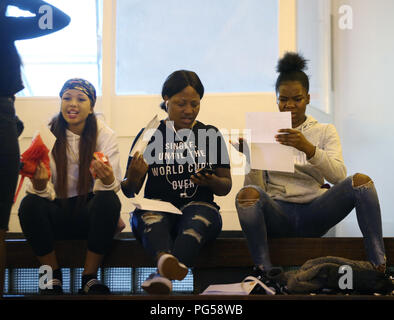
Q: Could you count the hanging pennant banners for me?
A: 0